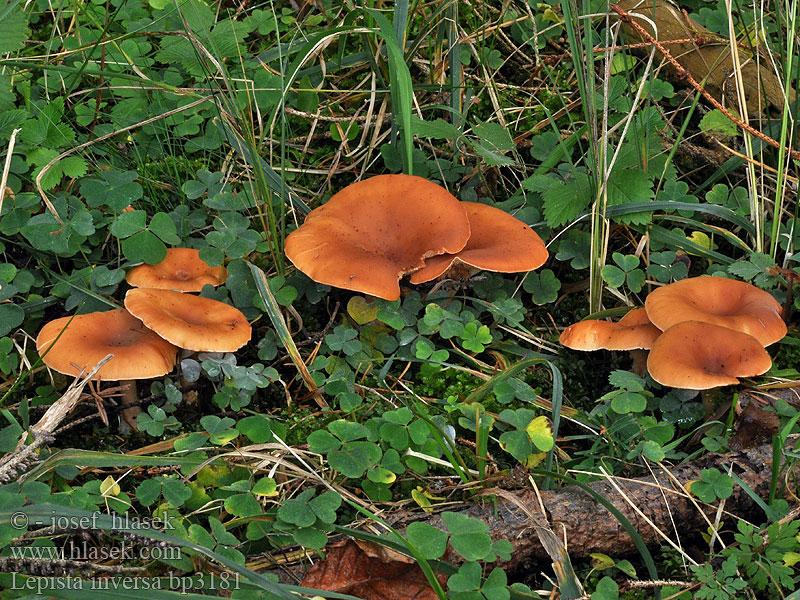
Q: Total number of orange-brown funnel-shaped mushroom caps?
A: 8